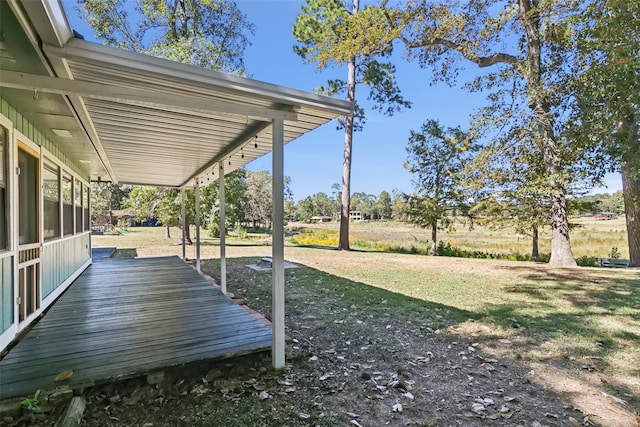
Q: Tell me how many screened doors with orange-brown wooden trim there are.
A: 1